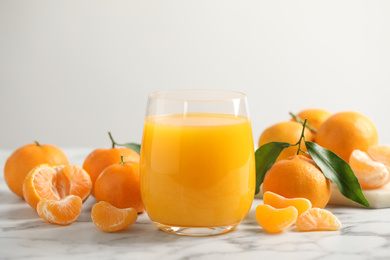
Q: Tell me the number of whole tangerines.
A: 7